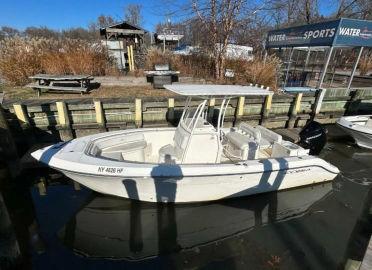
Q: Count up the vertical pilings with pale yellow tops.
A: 9